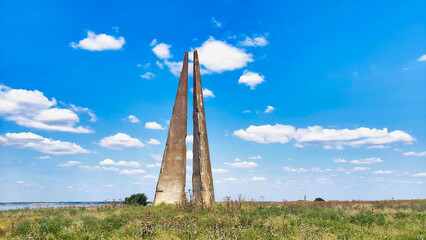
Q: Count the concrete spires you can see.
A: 2